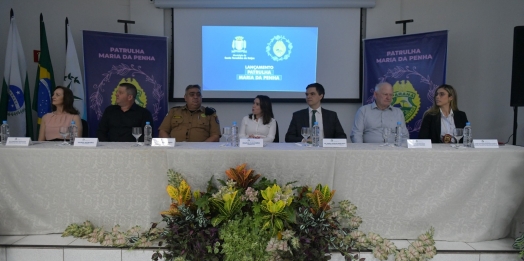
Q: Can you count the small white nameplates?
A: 7